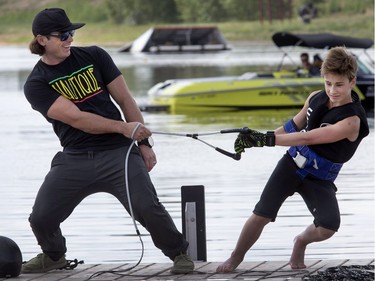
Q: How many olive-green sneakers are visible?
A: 2